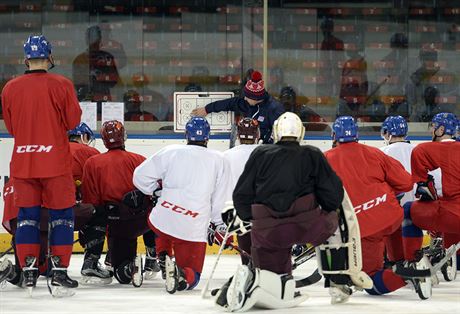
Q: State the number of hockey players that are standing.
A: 1